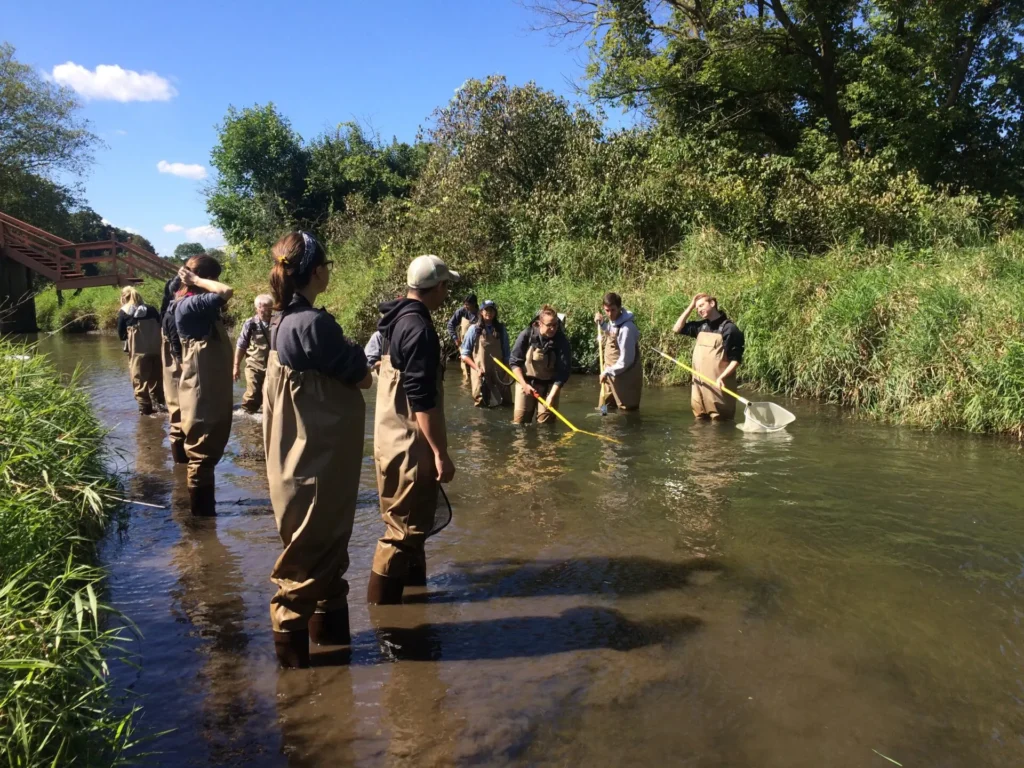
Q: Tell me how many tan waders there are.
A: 11